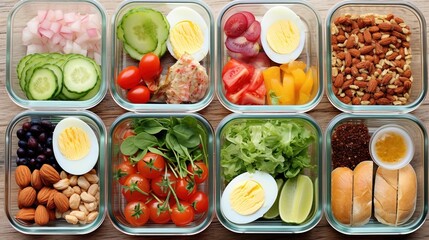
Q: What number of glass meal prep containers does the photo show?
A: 8